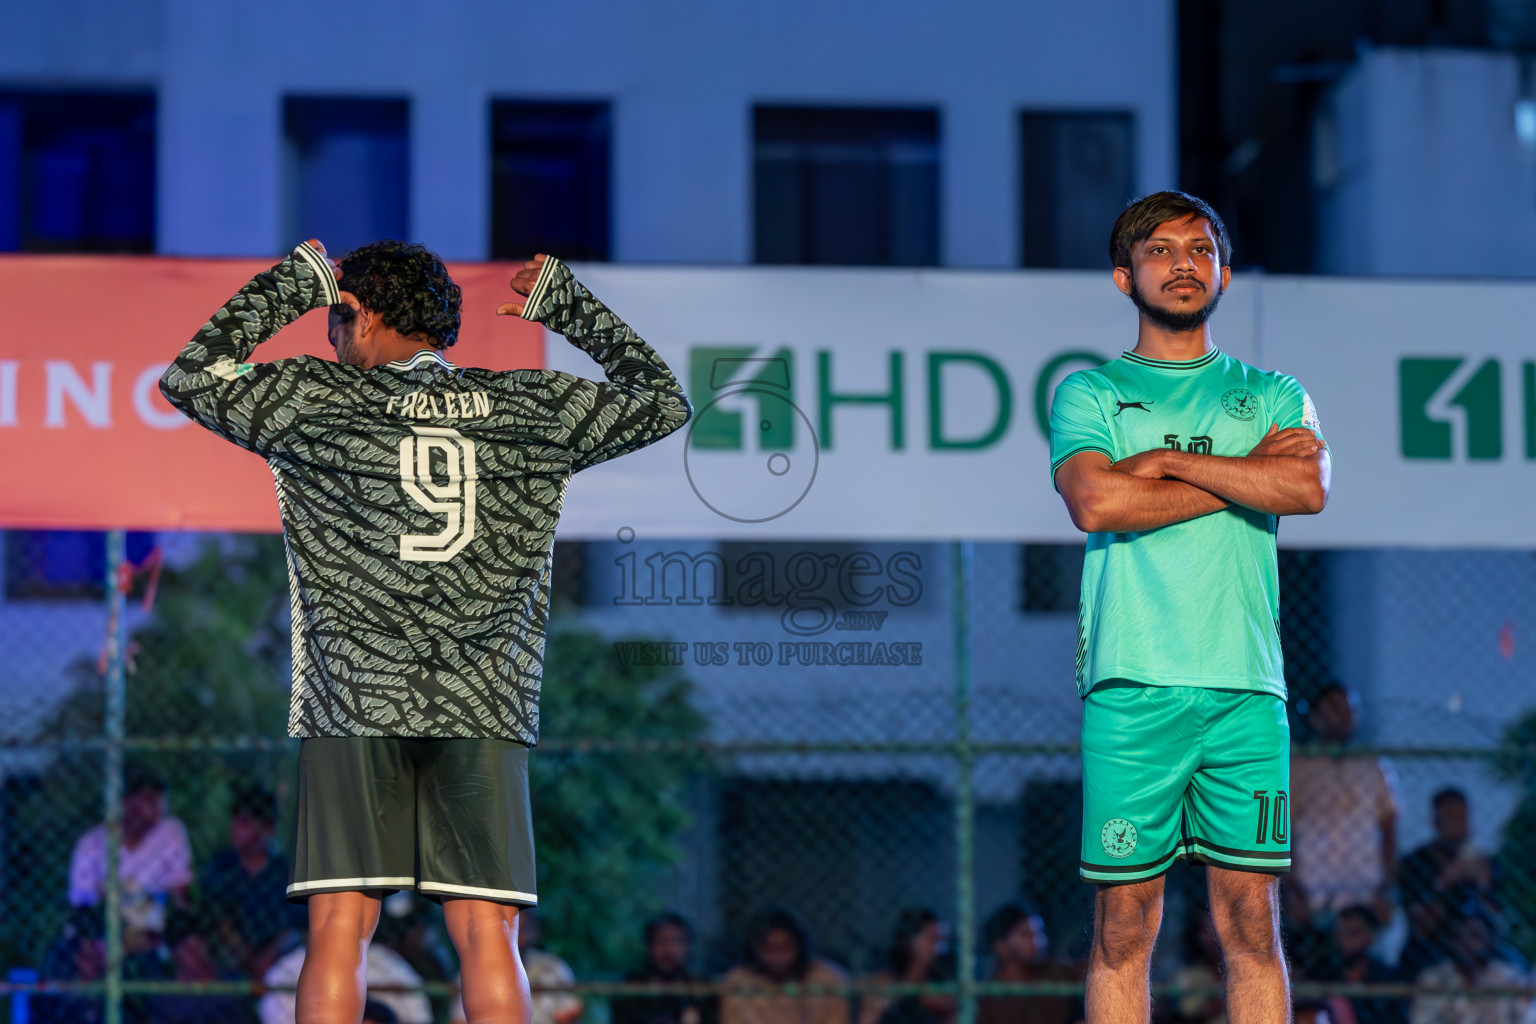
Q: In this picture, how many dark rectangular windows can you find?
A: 5